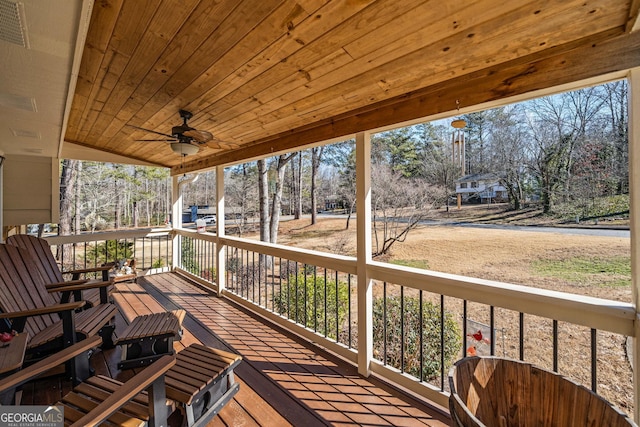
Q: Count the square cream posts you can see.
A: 4